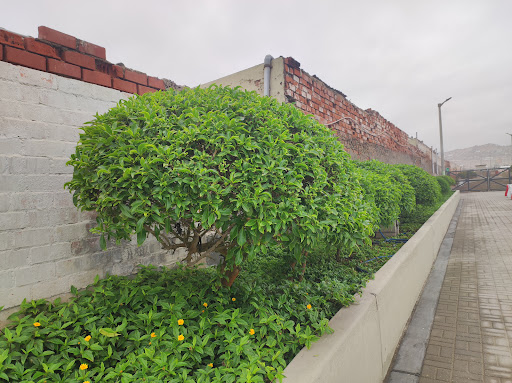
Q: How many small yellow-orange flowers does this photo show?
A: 12